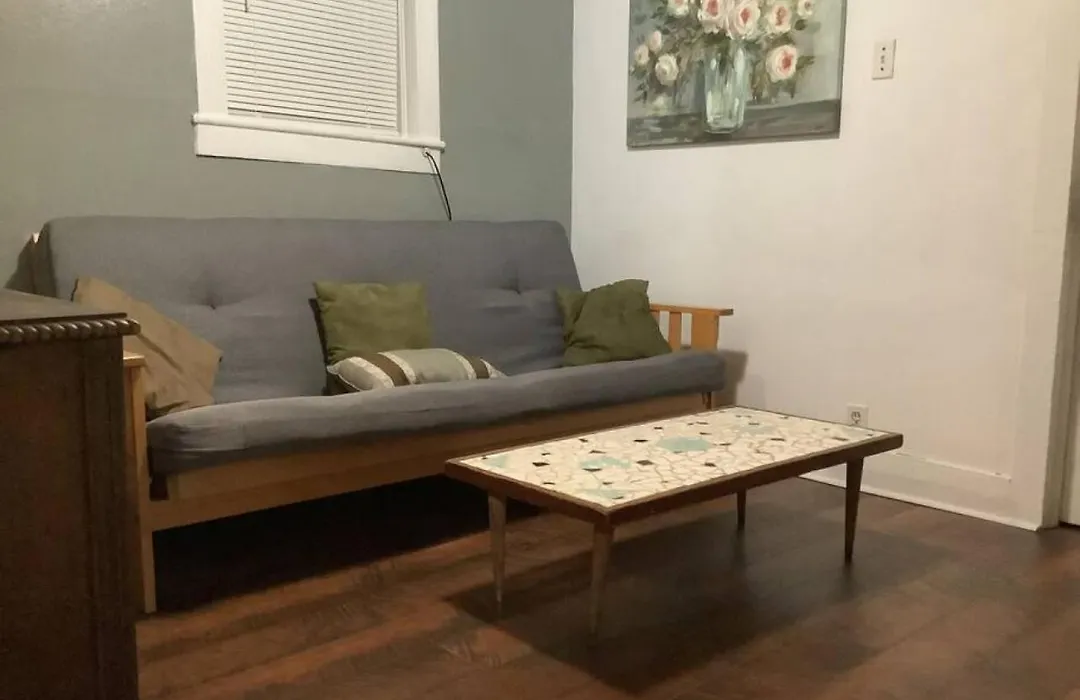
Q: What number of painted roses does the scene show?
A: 9